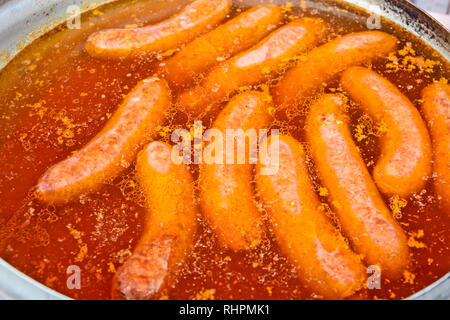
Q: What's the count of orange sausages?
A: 11